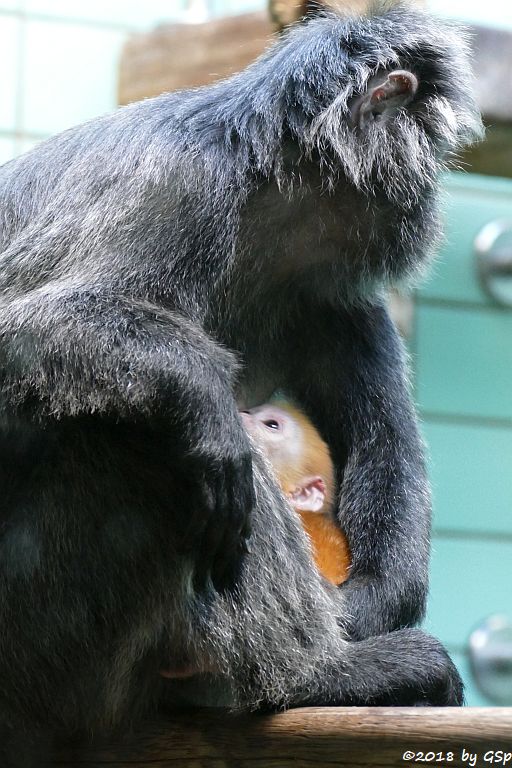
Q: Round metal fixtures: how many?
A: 2